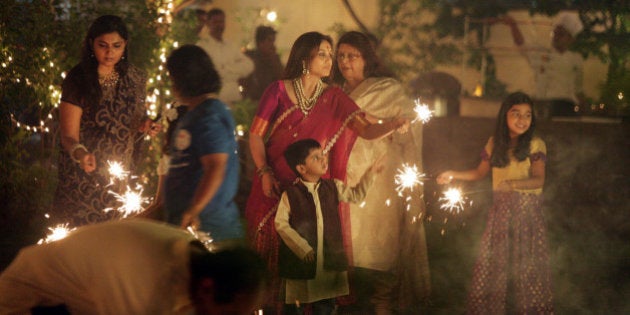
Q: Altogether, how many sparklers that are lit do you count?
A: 7